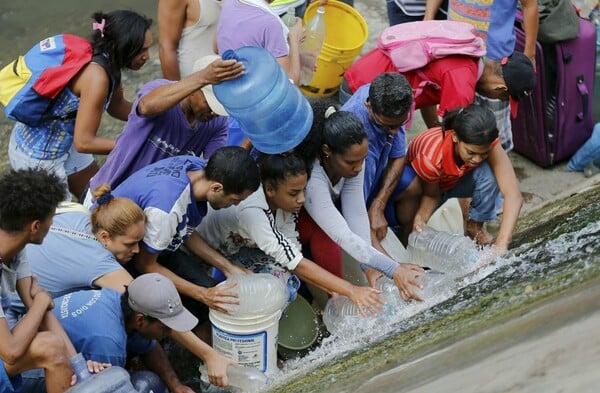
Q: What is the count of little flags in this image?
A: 1